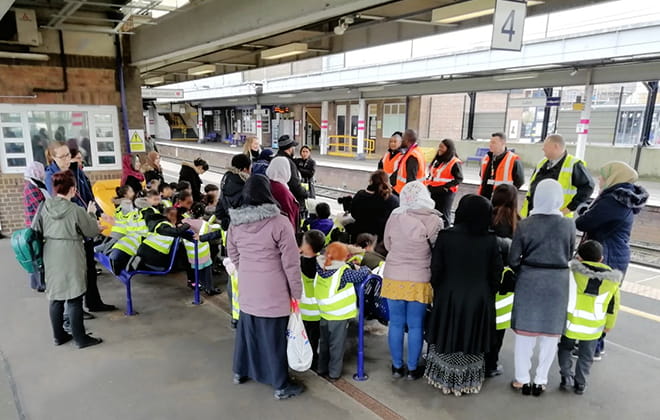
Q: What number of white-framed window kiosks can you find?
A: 1